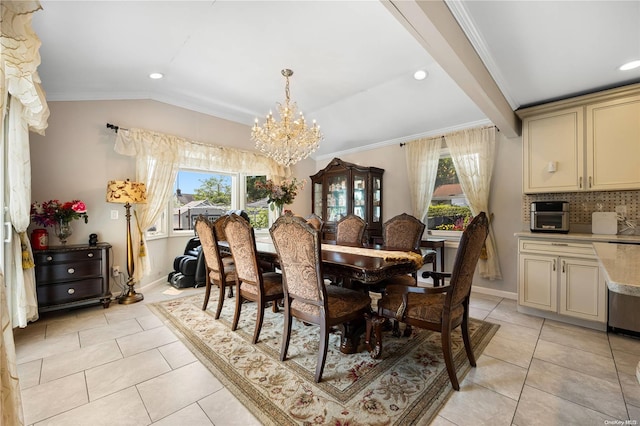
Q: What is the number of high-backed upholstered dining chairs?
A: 8